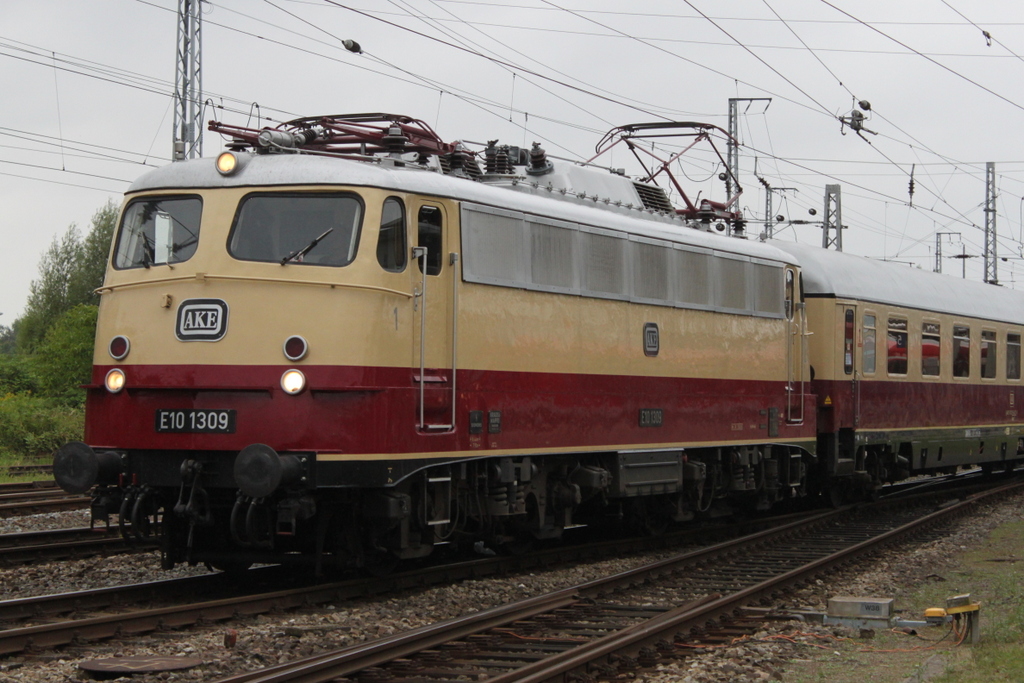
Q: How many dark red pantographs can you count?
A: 2